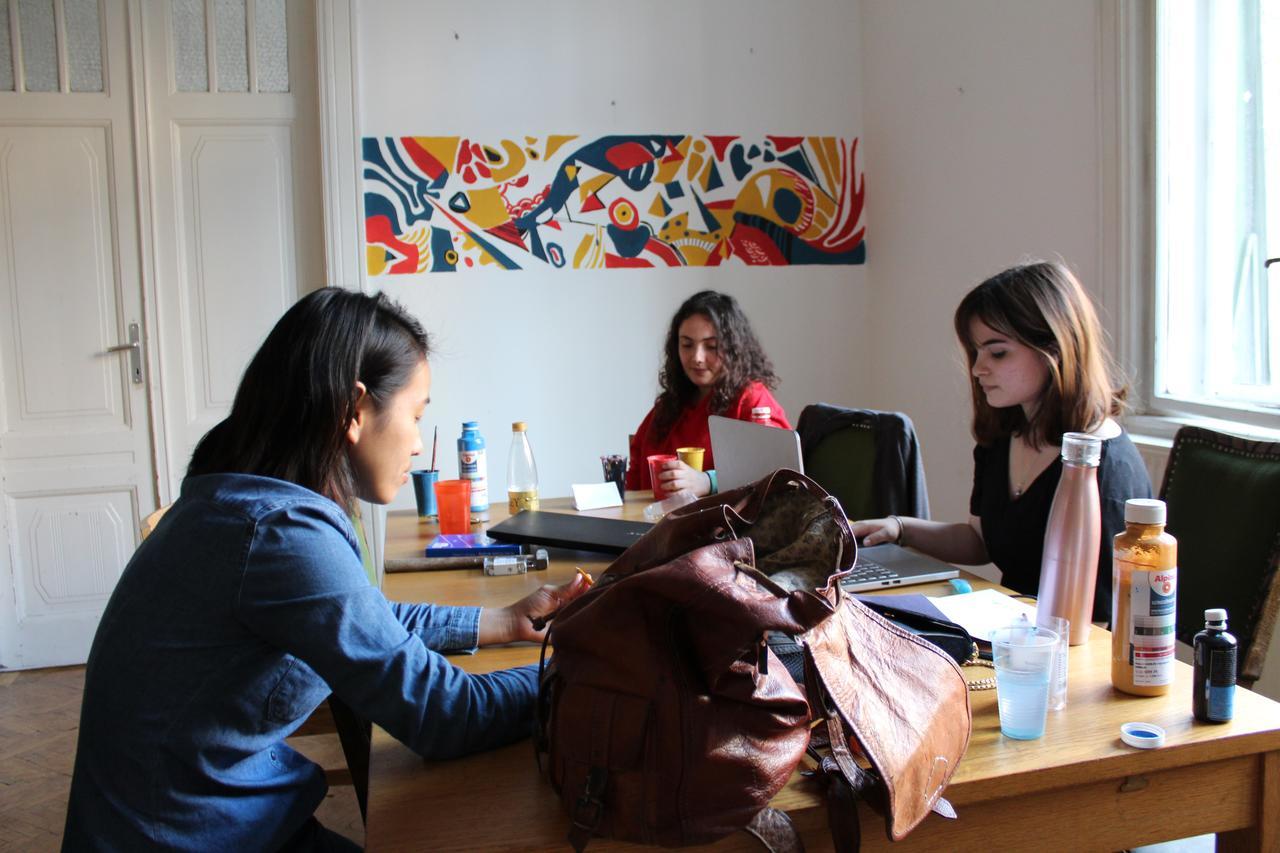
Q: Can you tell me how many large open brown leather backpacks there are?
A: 1